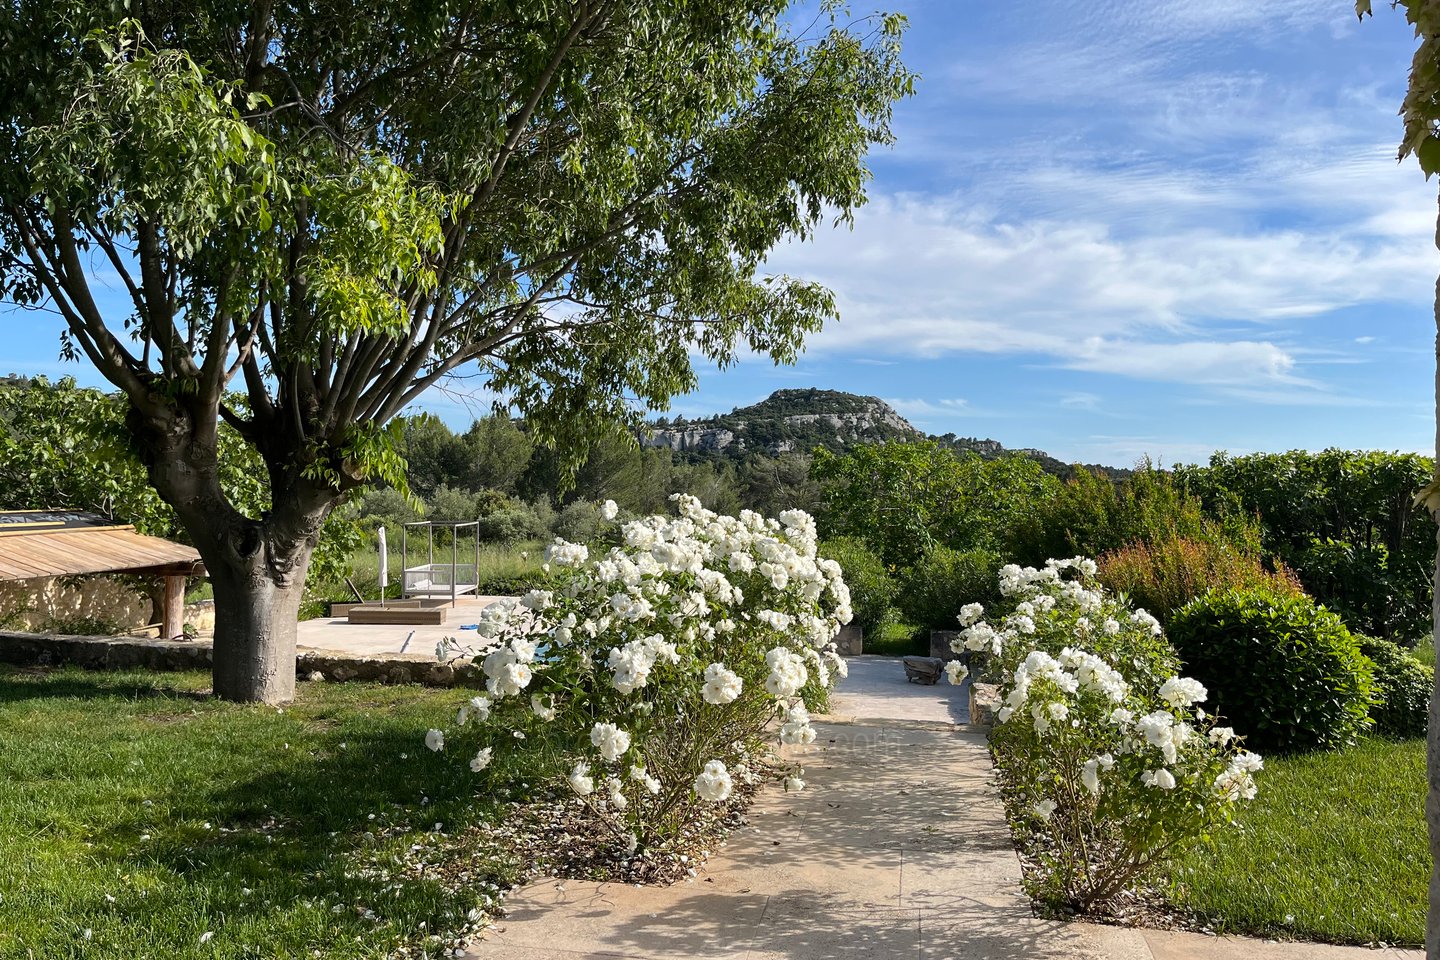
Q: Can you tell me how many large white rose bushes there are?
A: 2